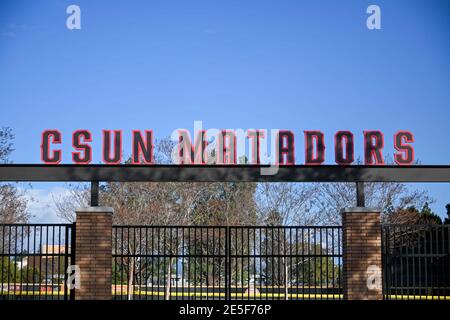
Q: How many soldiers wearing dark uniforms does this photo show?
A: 0